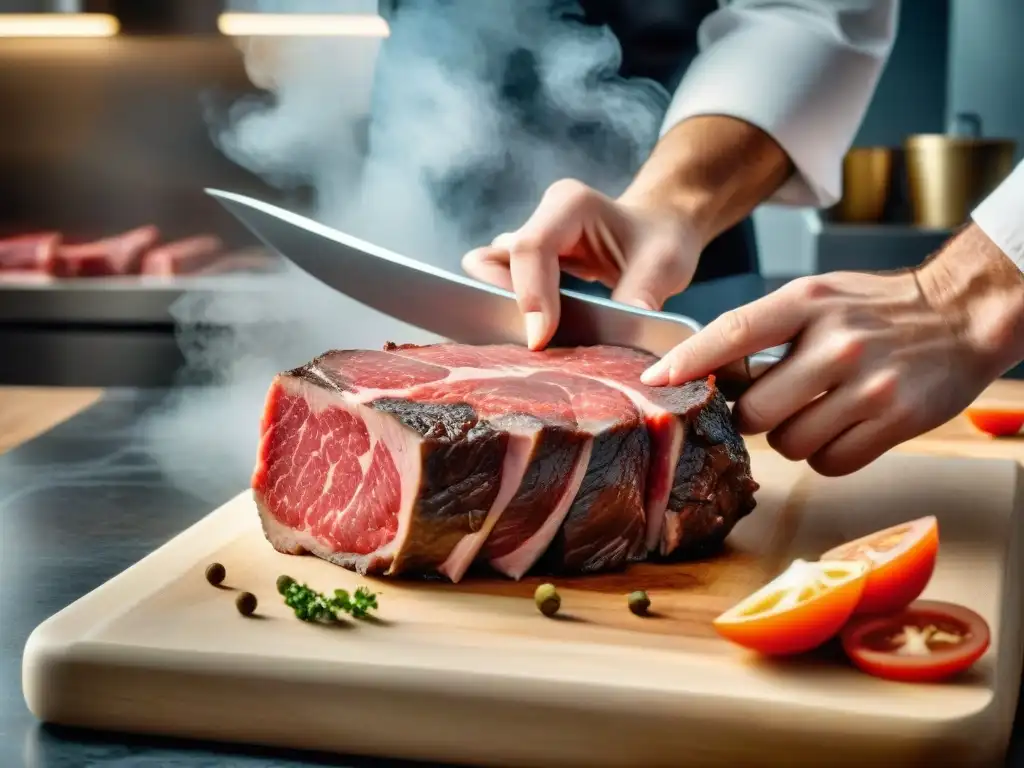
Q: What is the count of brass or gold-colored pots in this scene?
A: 2